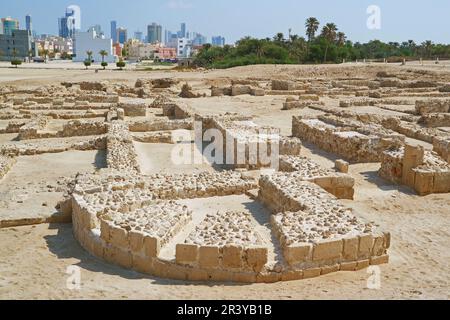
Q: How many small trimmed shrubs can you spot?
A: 4